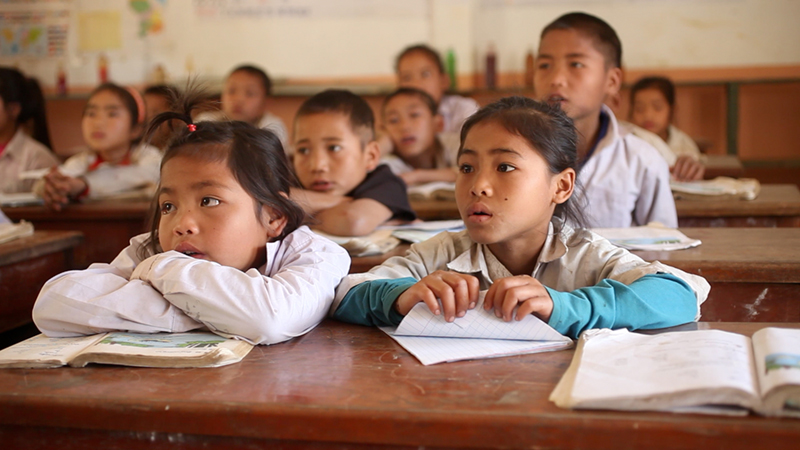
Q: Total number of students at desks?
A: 11